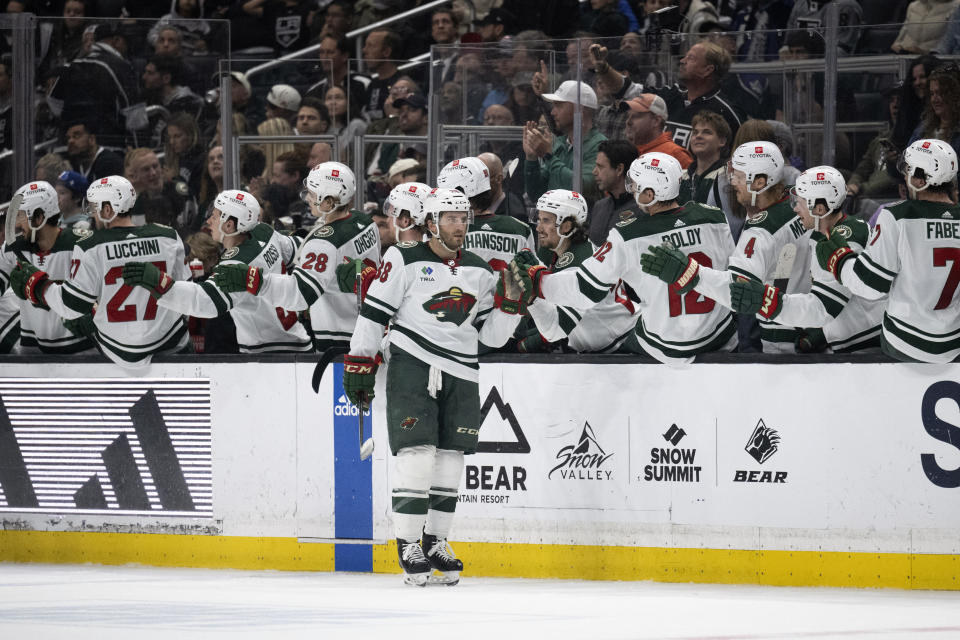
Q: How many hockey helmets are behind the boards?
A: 11